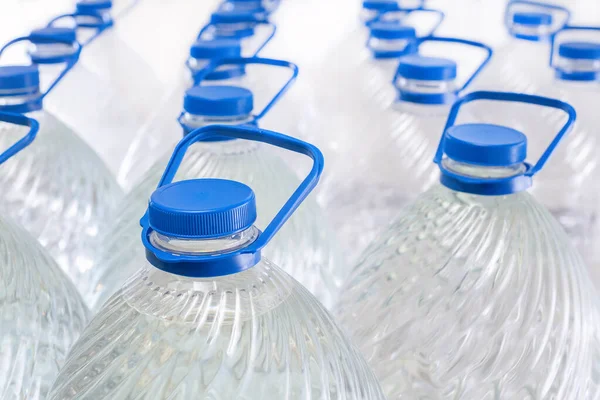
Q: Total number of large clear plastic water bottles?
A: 15